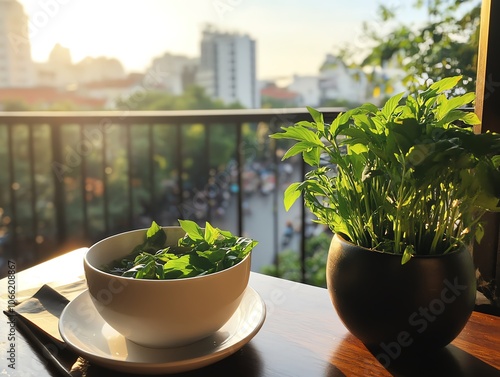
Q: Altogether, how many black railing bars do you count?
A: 12